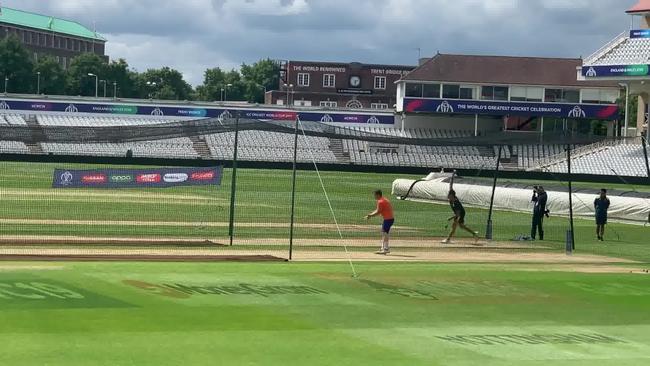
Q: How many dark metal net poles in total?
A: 5